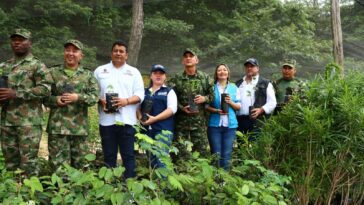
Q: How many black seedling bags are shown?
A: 8